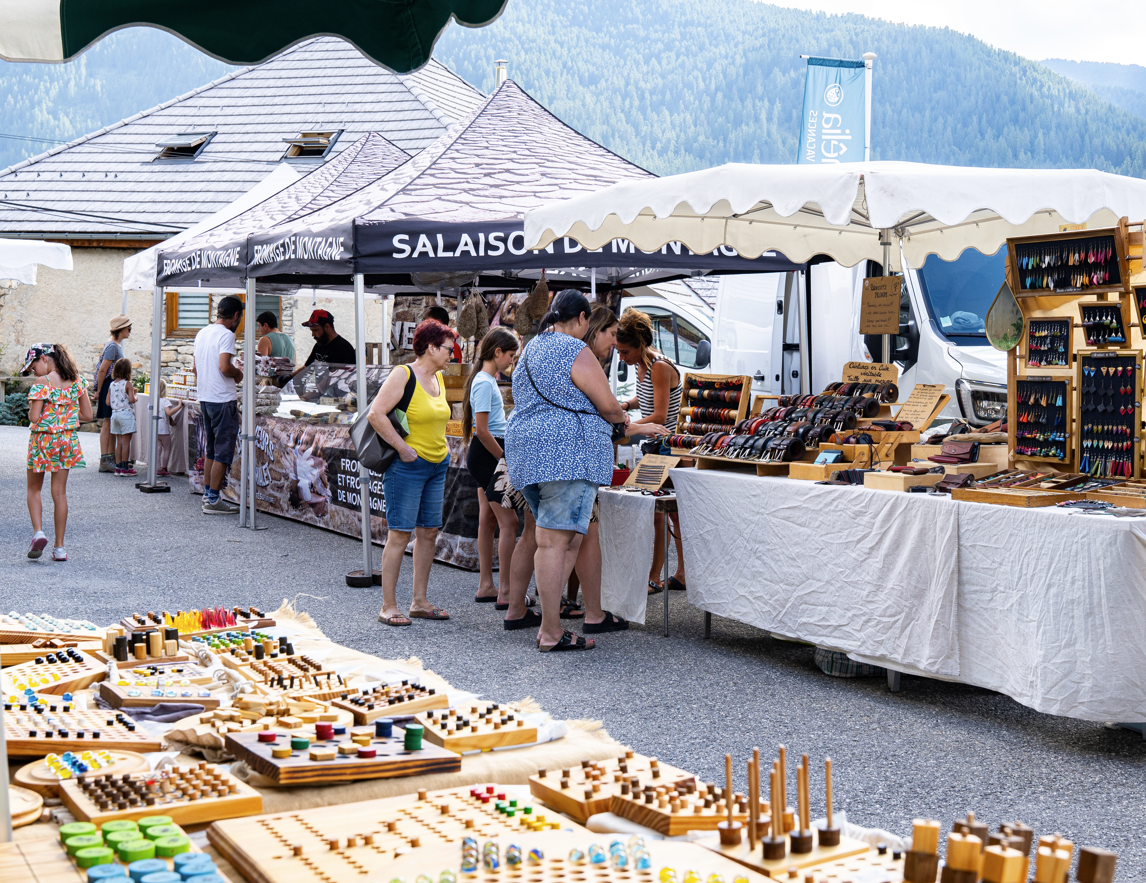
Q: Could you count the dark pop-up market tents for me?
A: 2